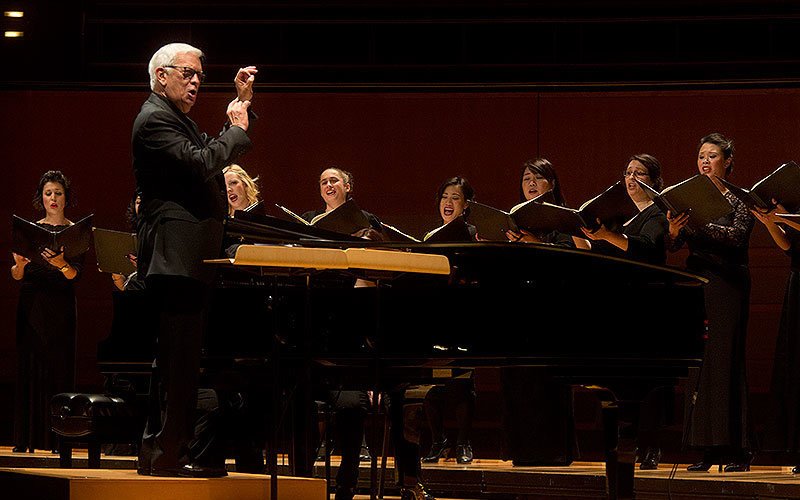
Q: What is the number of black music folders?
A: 9